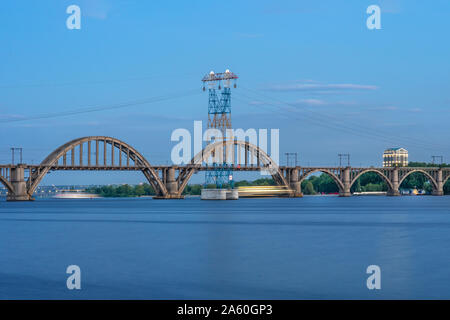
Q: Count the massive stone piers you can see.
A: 6